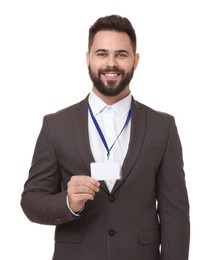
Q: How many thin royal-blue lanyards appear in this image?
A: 1